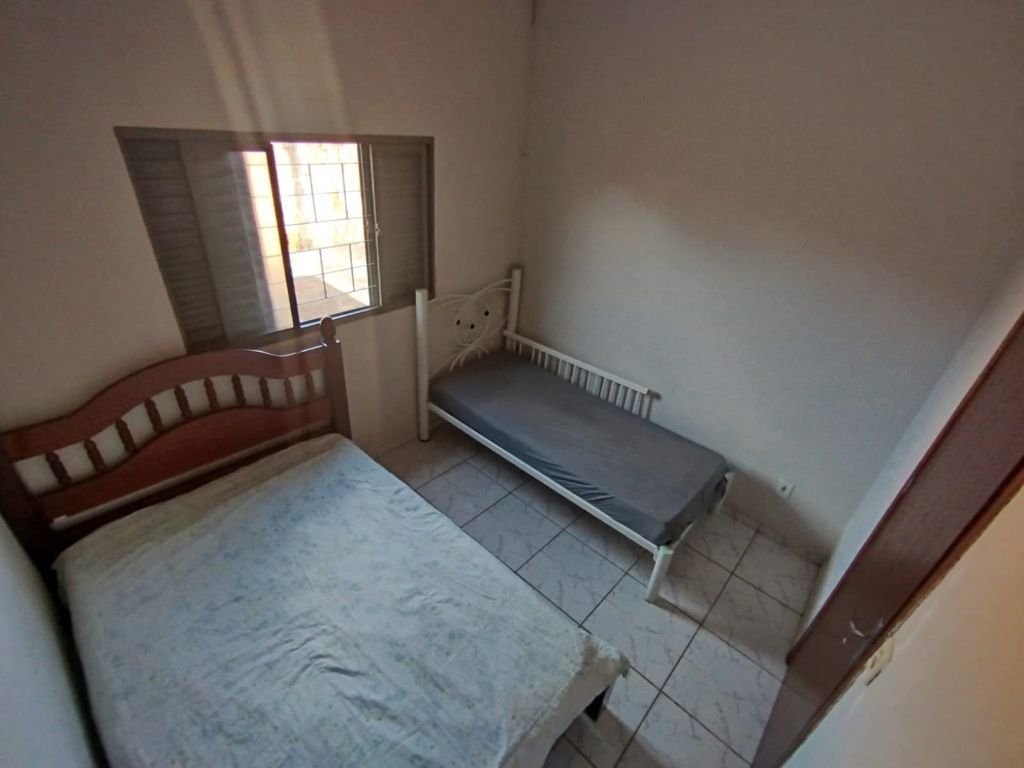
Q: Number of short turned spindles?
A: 10